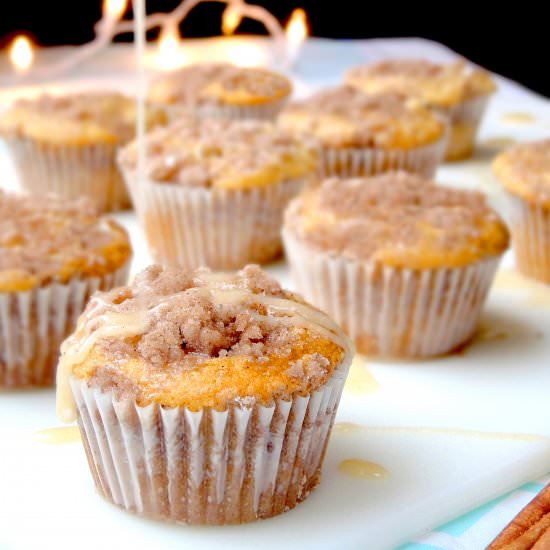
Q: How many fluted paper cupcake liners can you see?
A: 9